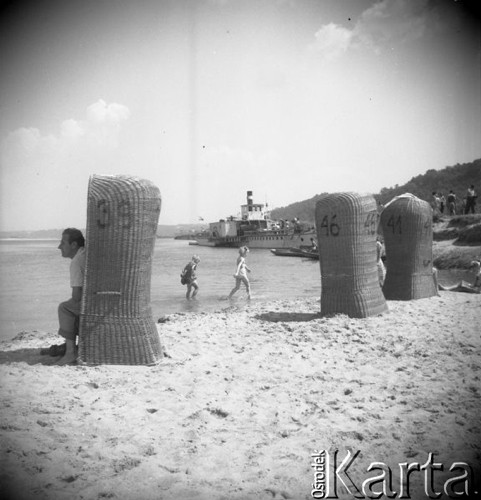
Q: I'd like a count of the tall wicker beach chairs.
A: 3